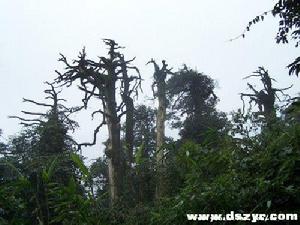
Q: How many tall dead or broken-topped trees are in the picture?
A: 5